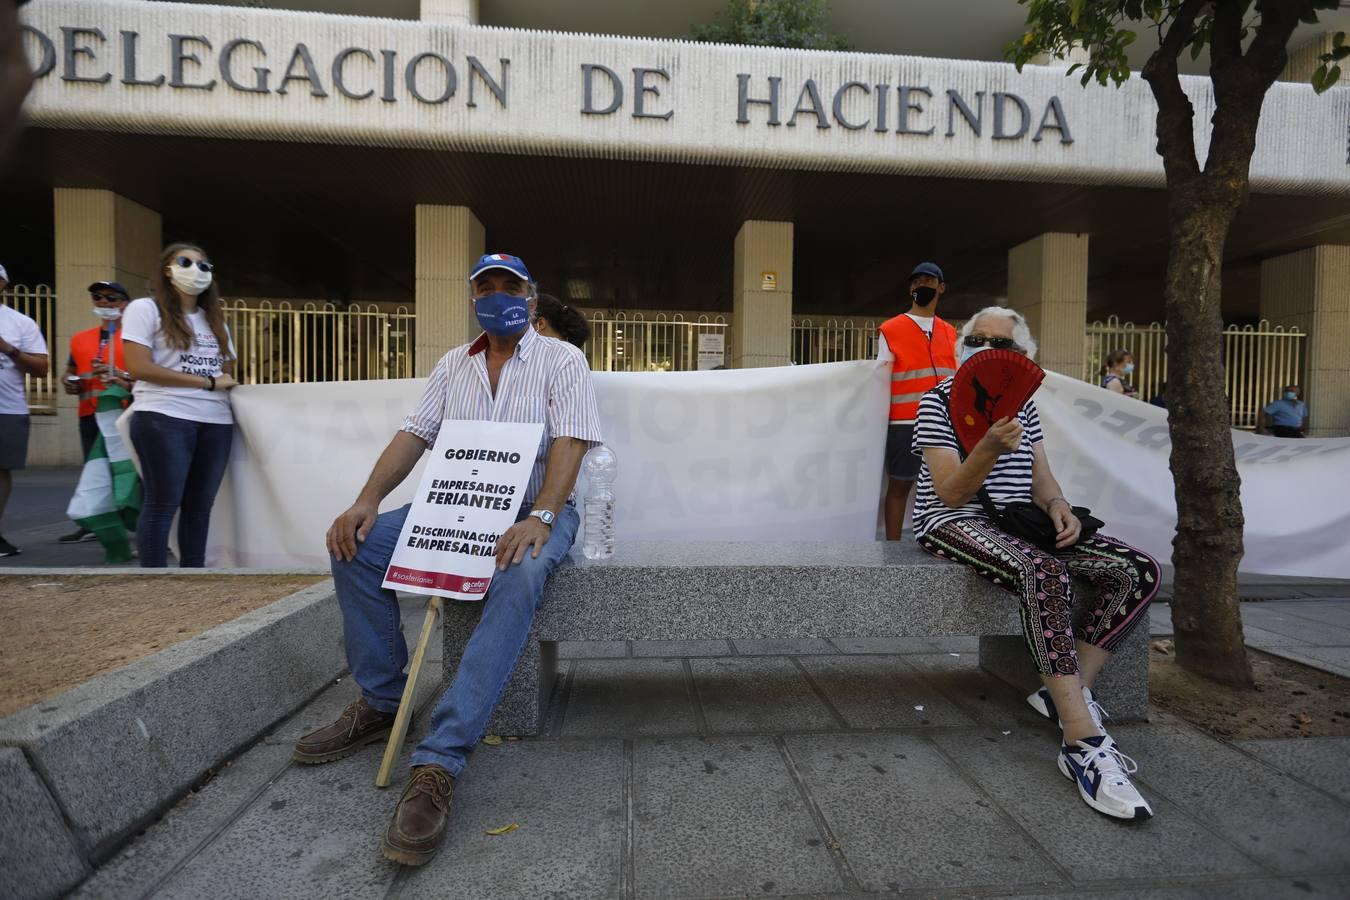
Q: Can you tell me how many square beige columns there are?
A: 5